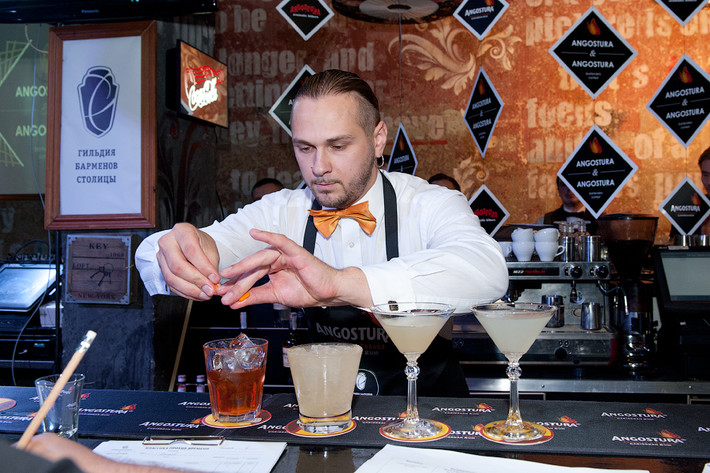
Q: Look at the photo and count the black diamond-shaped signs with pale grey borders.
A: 11